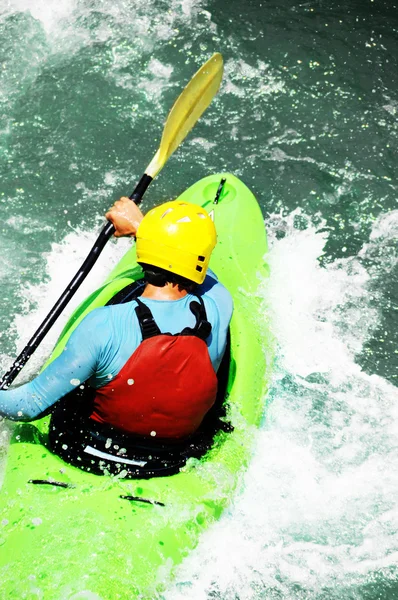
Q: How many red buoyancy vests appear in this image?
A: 1